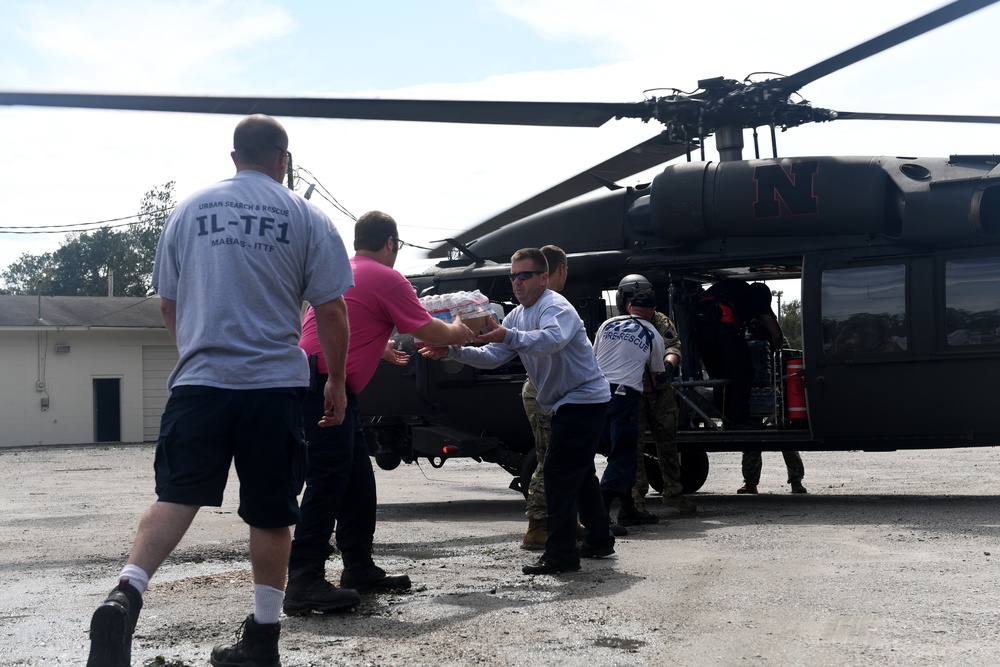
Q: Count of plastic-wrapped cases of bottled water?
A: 1